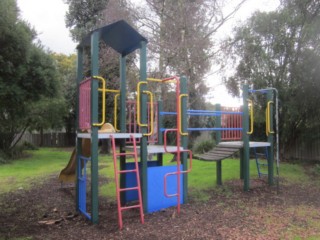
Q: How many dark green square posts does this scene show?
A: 10